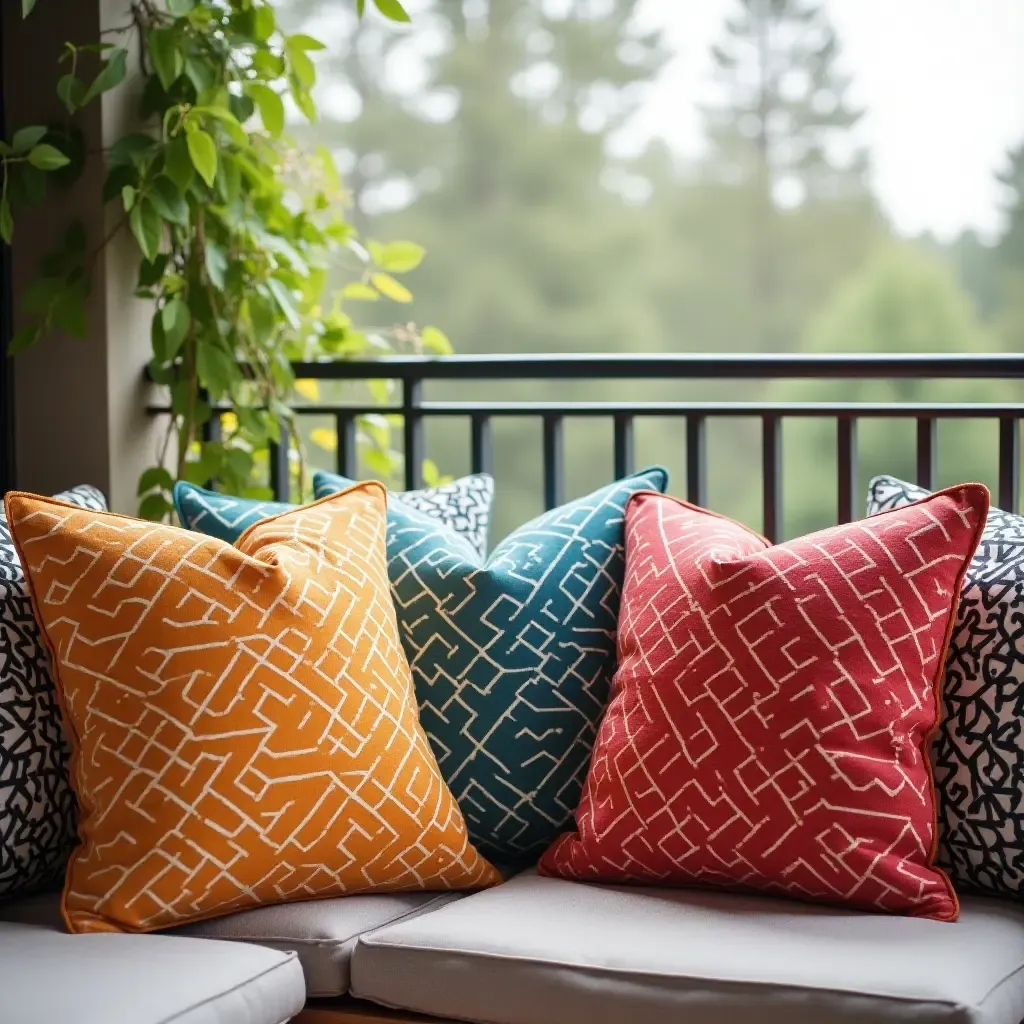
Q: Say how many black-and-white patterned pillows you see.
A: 3